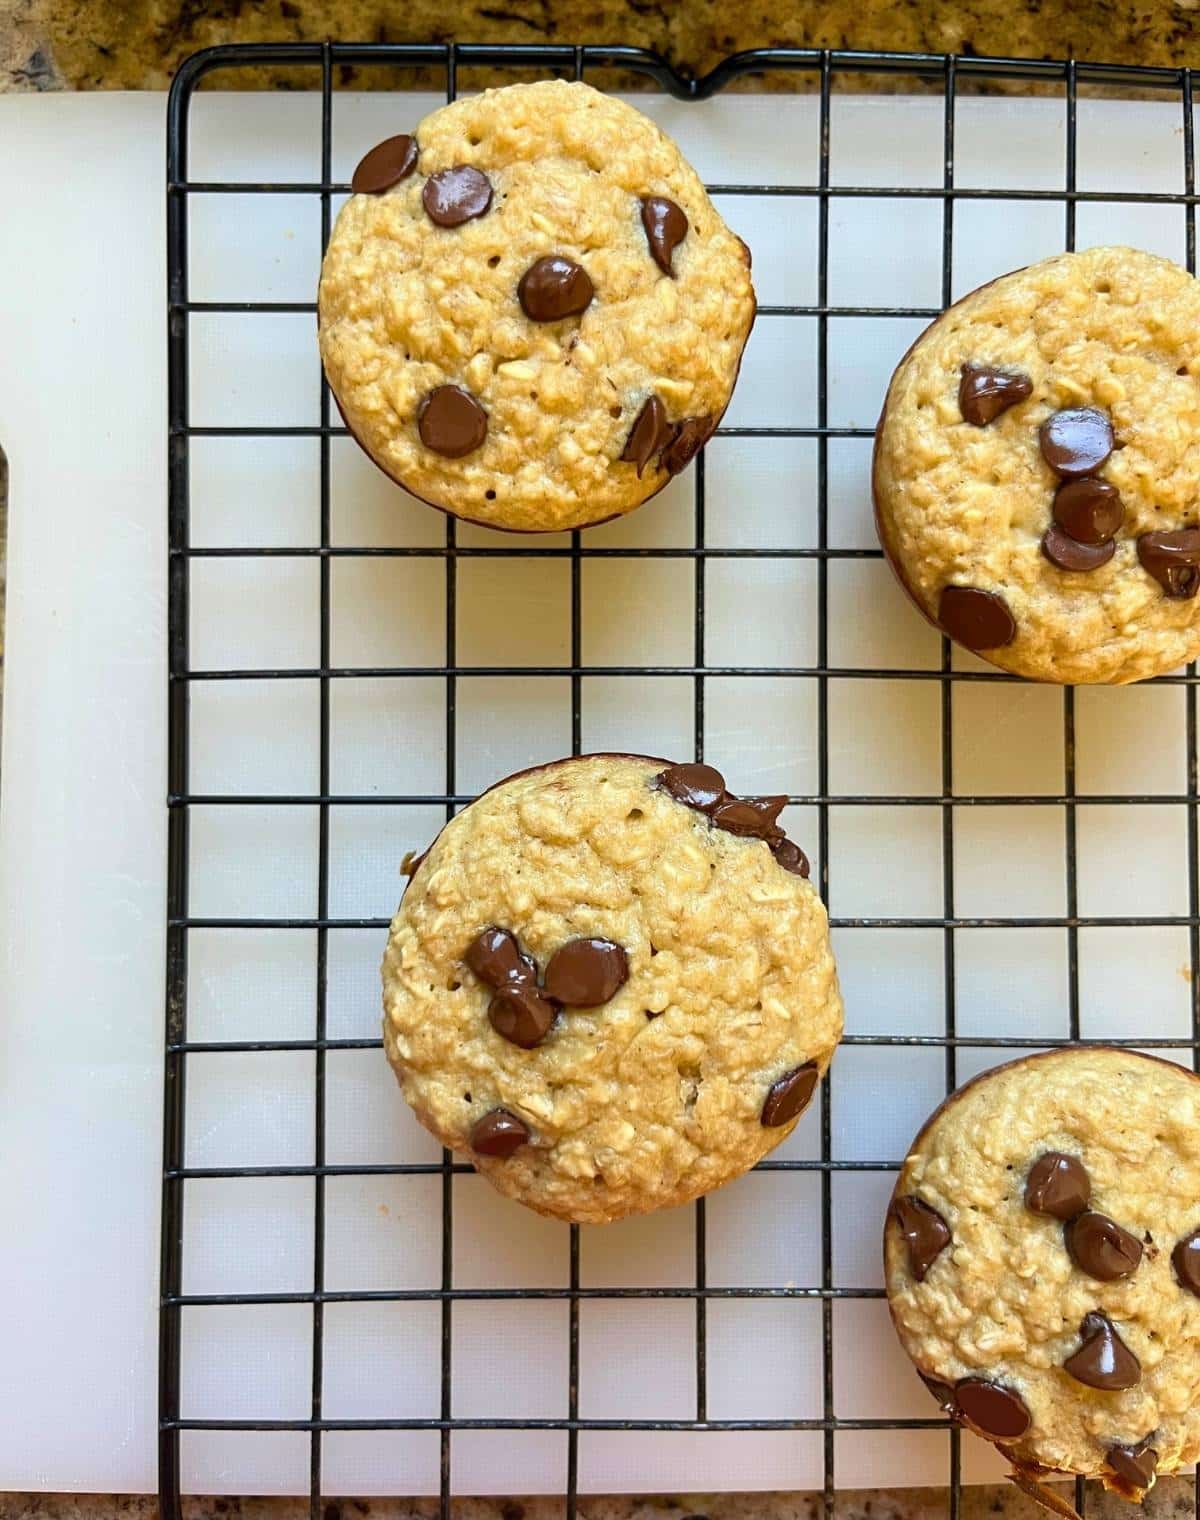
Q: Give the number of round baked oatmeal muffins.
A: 4